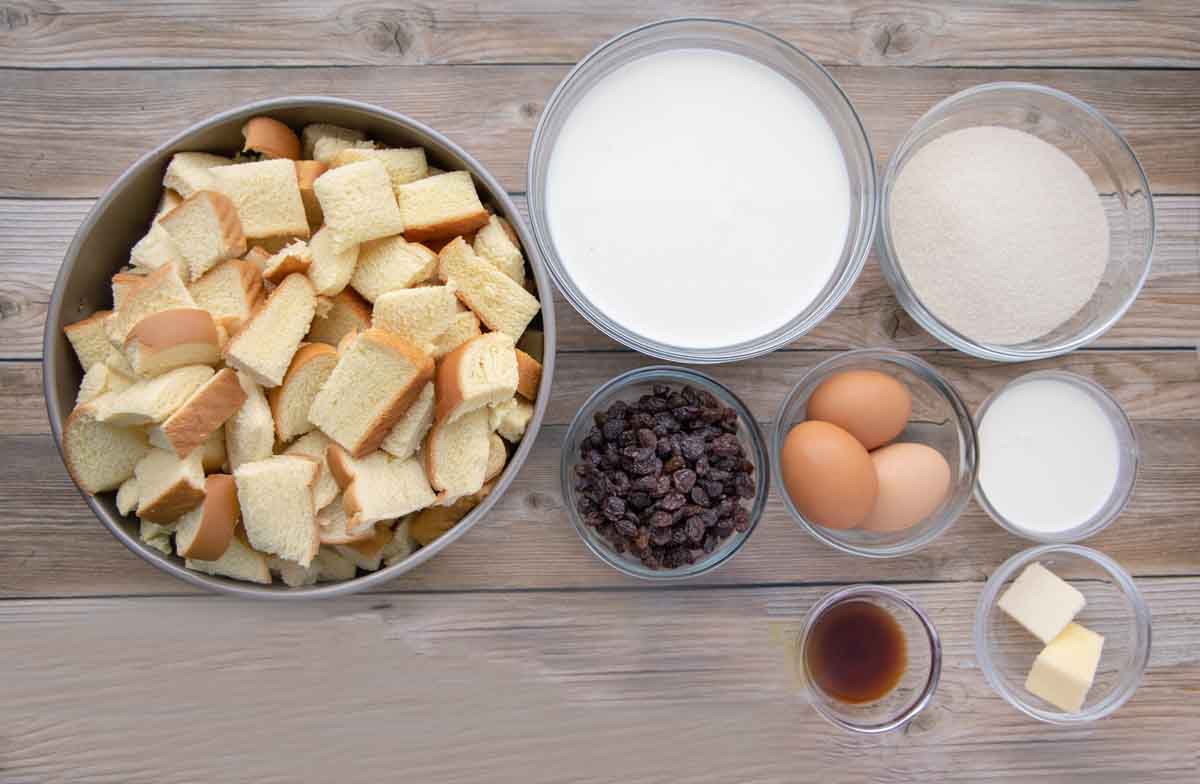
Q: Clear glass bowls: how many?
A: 7